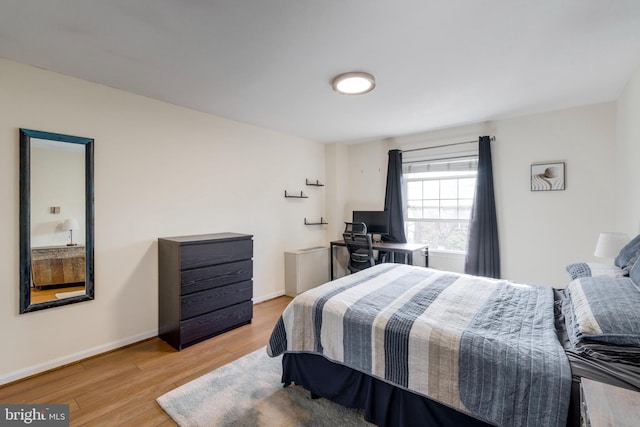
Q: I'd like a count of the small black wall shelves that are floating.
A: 3